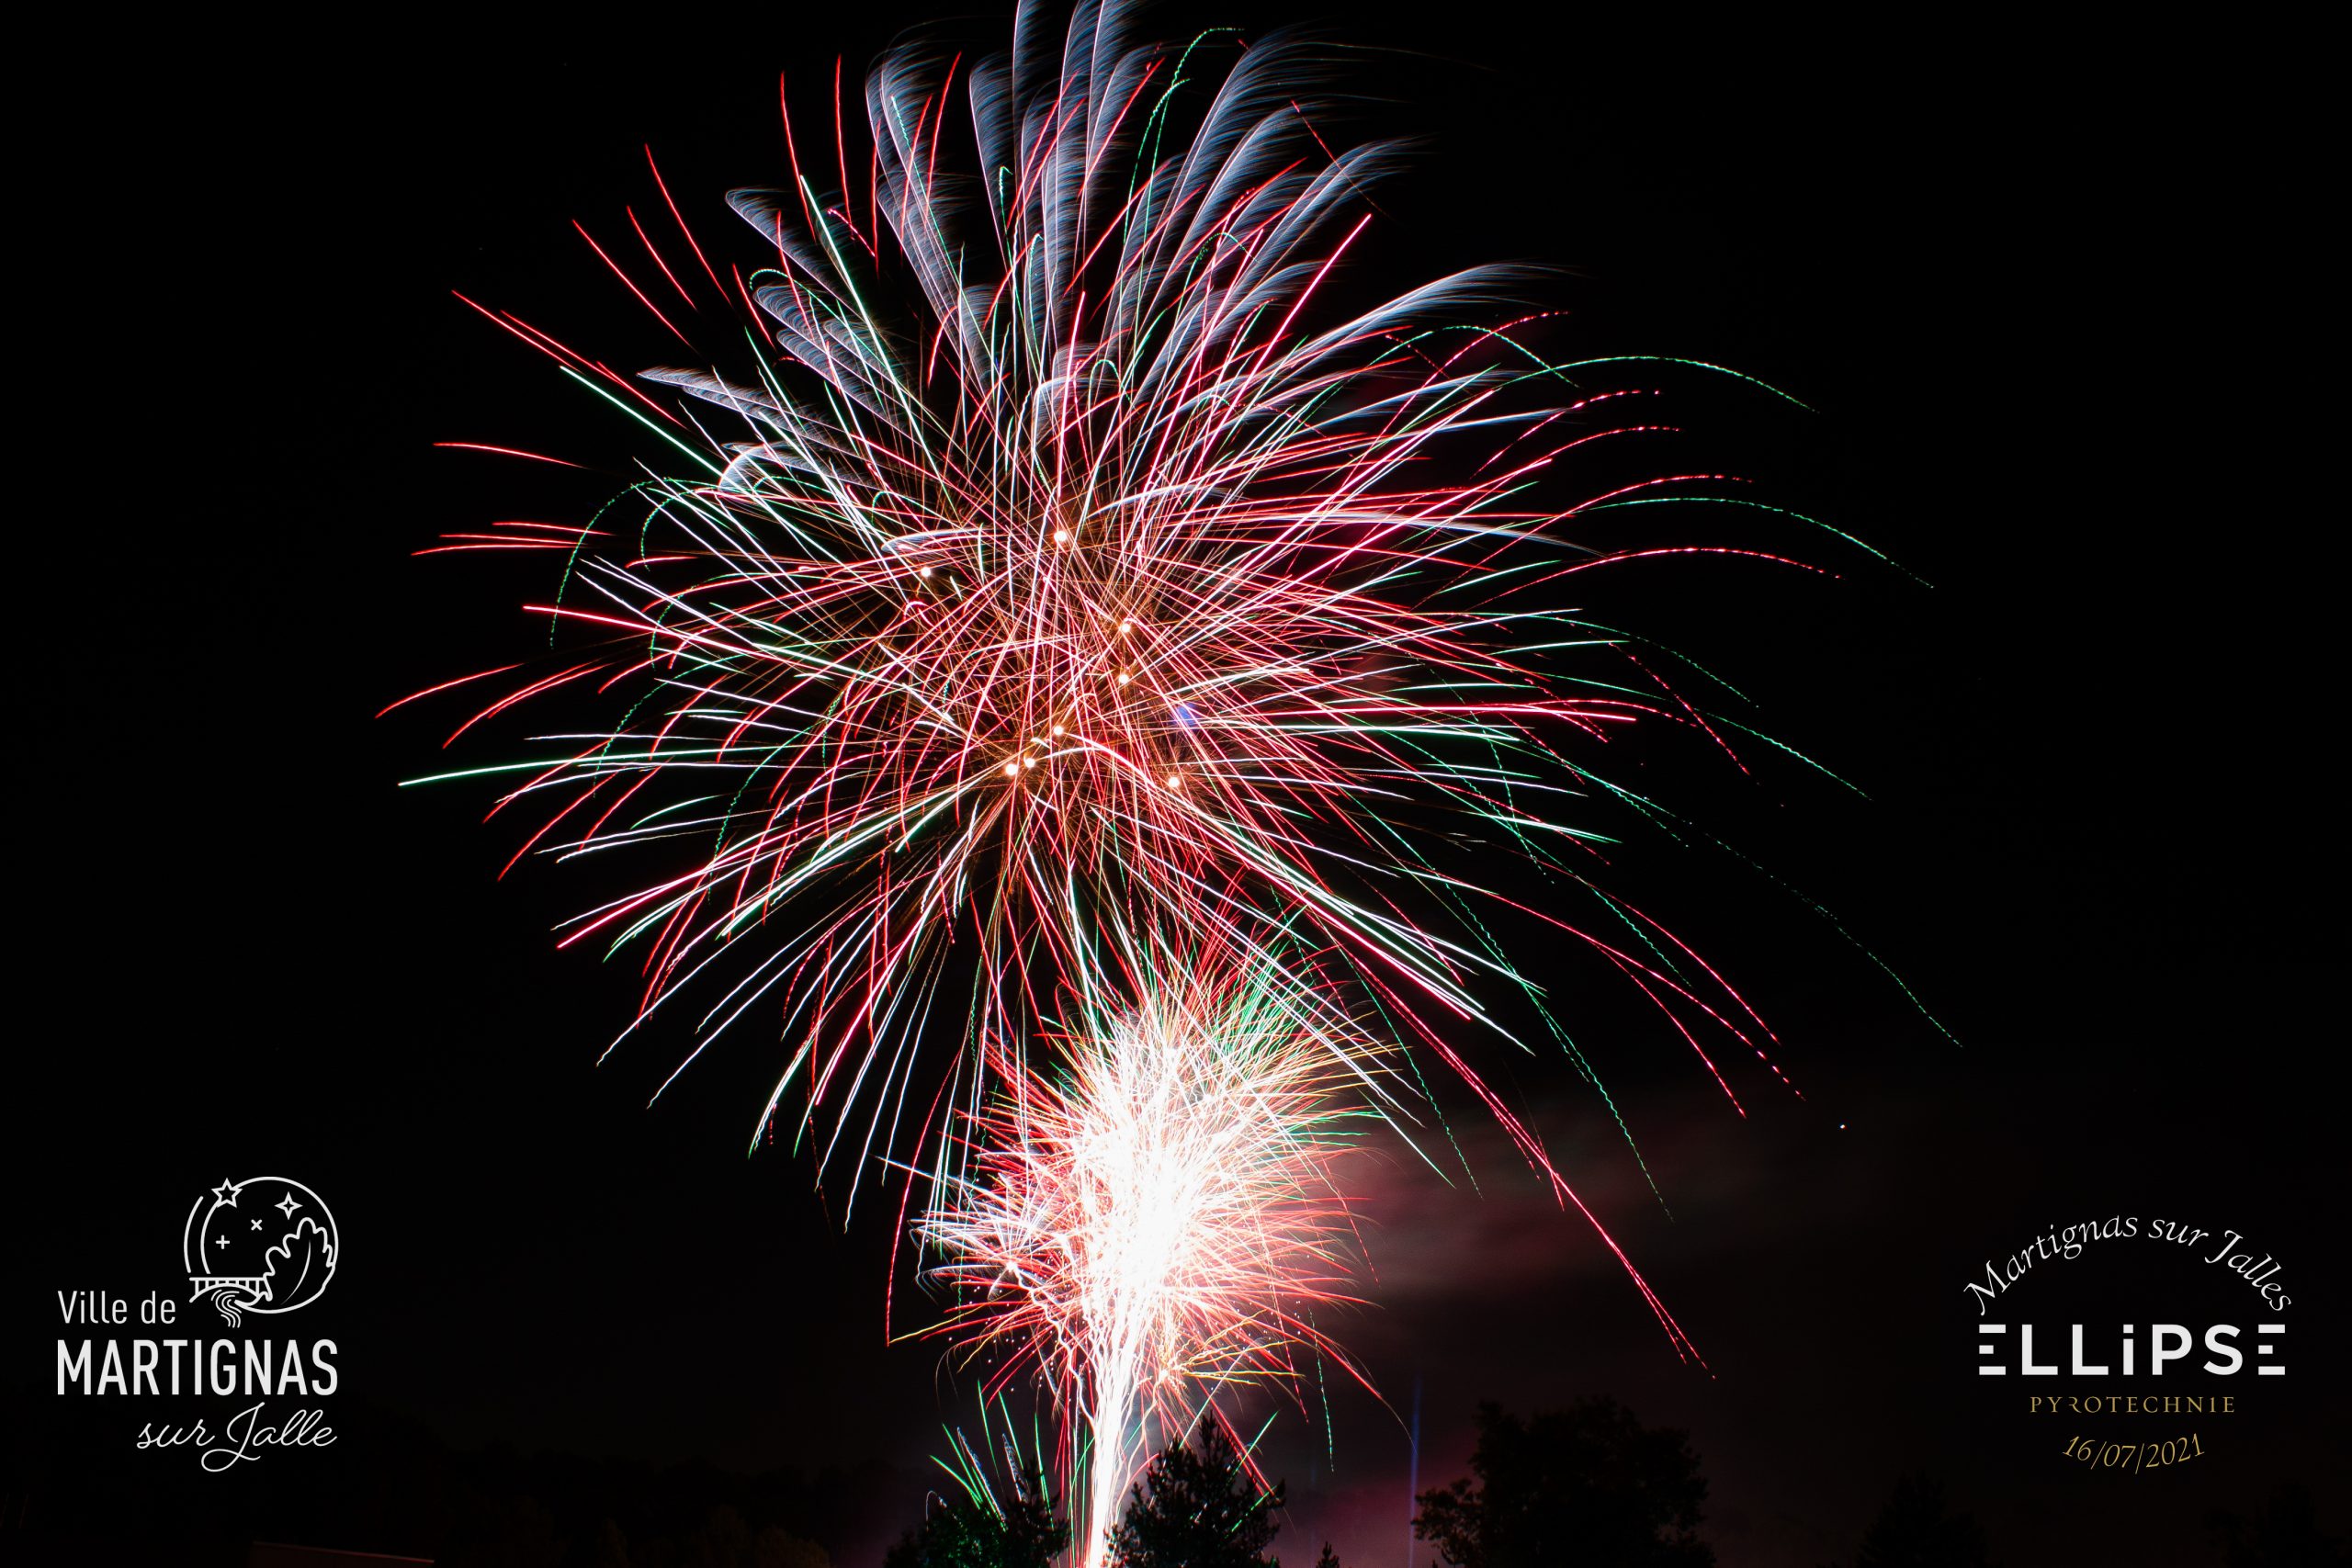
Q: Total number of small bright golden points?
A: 8